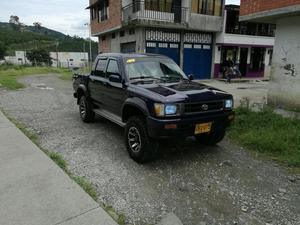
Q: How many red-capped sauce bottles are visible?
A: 0